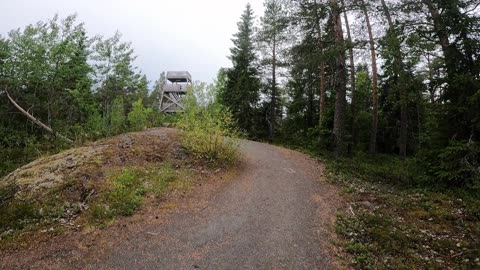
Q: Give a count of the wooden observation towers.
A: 1